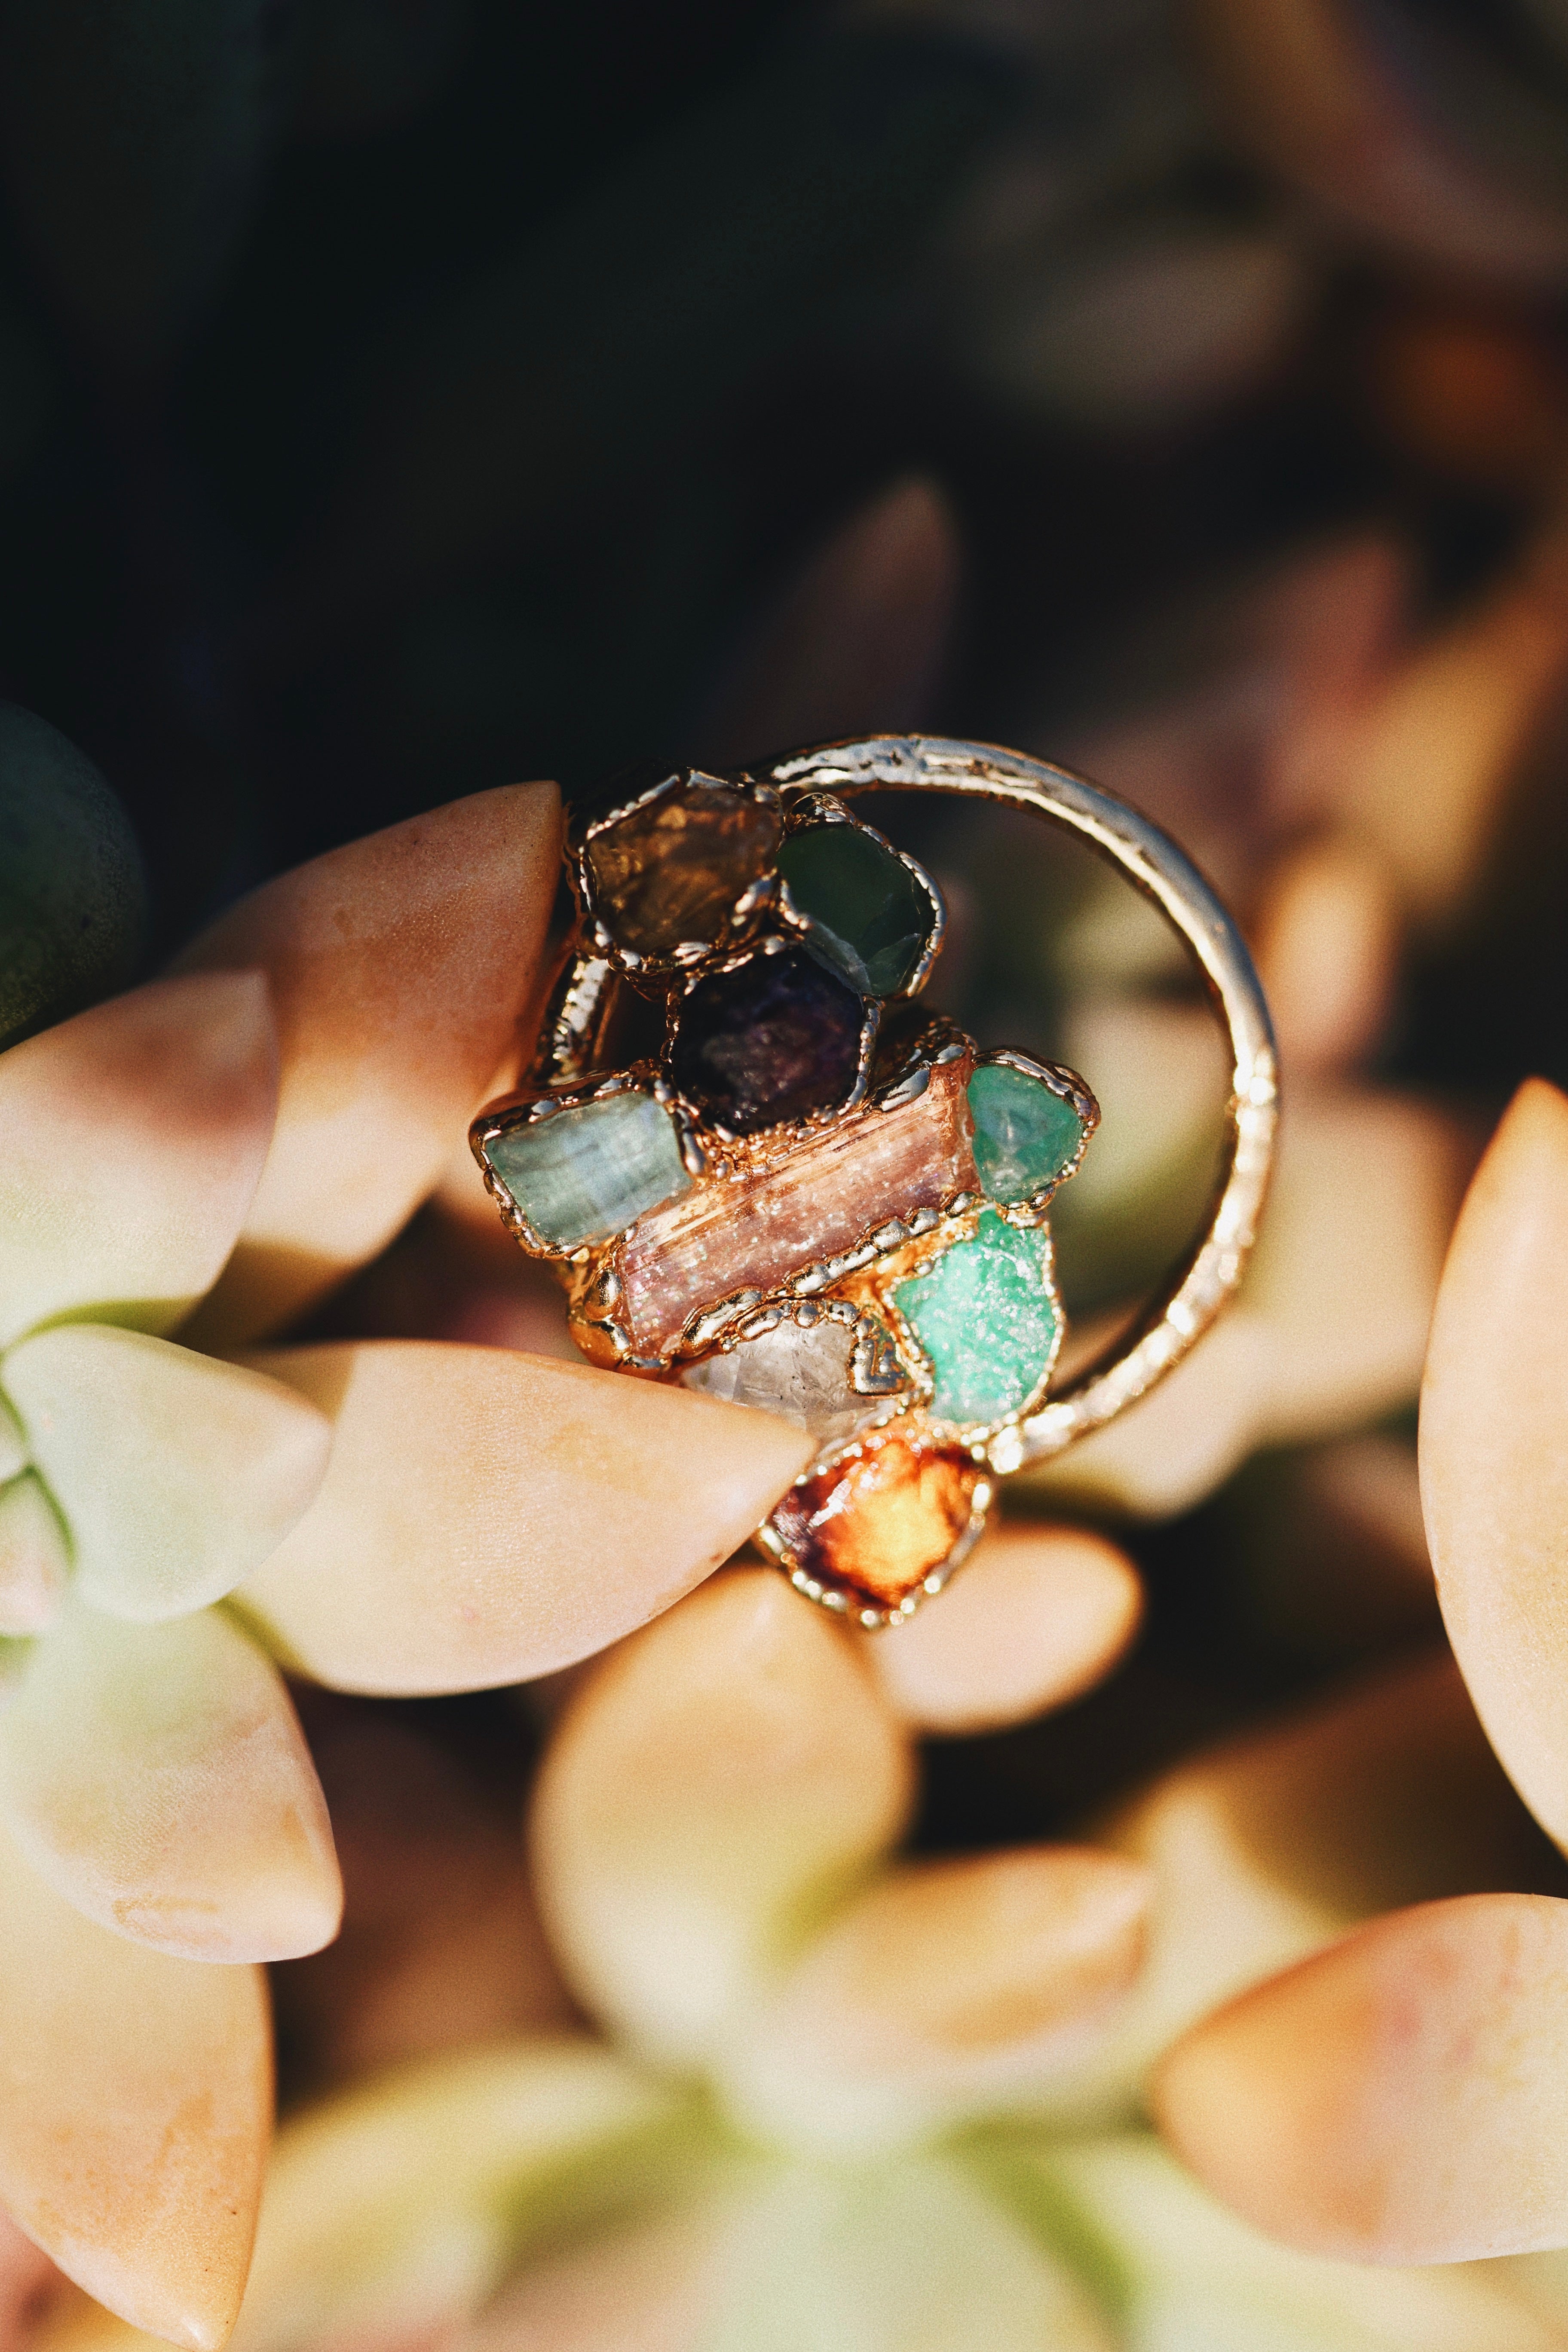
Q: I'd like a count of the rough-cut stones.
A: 9